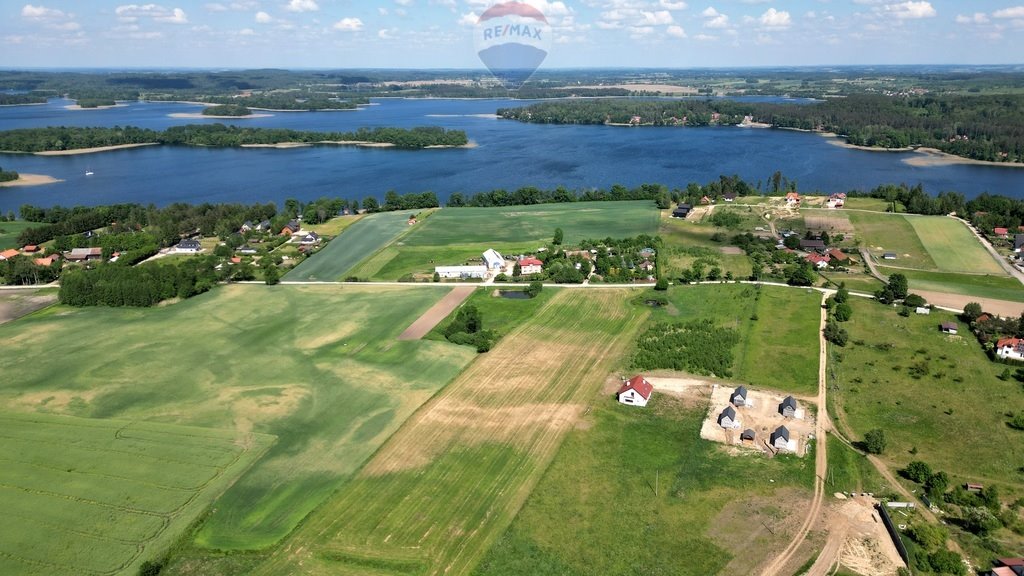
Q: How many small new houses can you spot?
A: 4